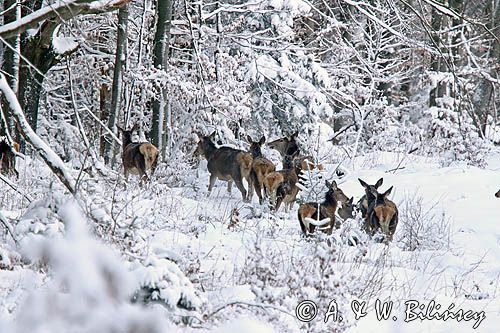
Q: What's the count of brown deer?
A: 9